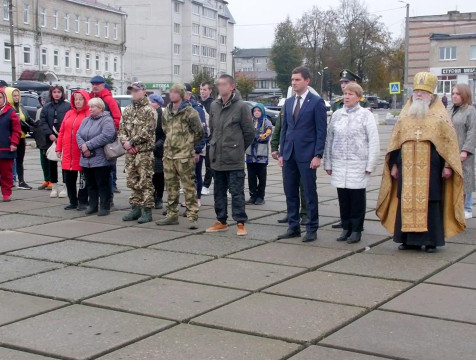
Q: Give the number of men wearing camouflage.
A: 2